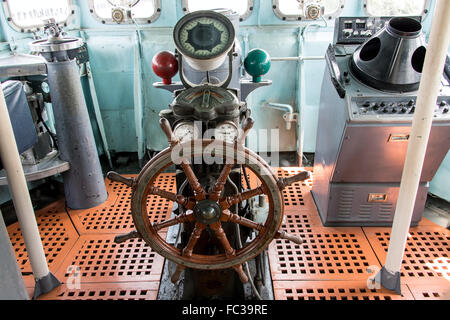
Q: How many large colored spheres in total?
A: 2